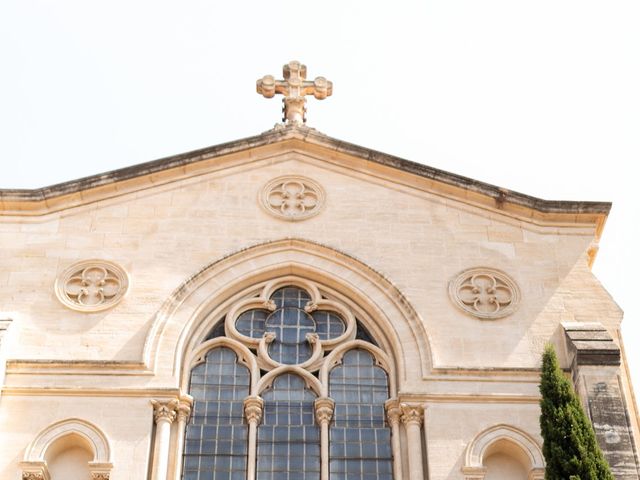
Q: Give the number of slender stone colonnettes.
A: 6